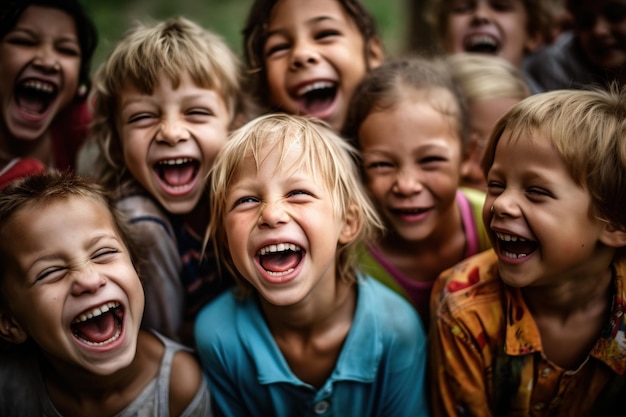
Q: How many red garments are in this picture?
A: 1